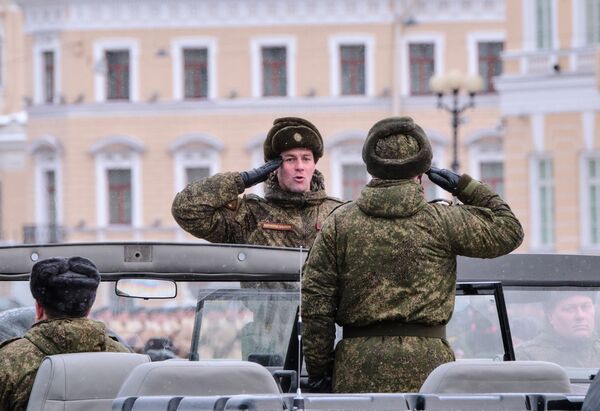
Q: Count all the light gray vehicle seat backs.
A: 3